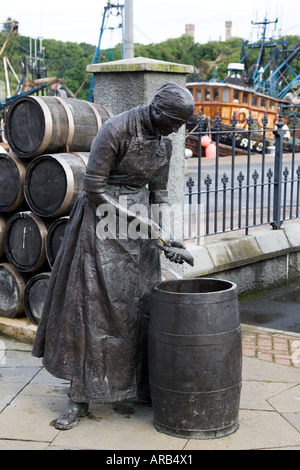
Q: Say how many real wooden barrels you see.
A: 8